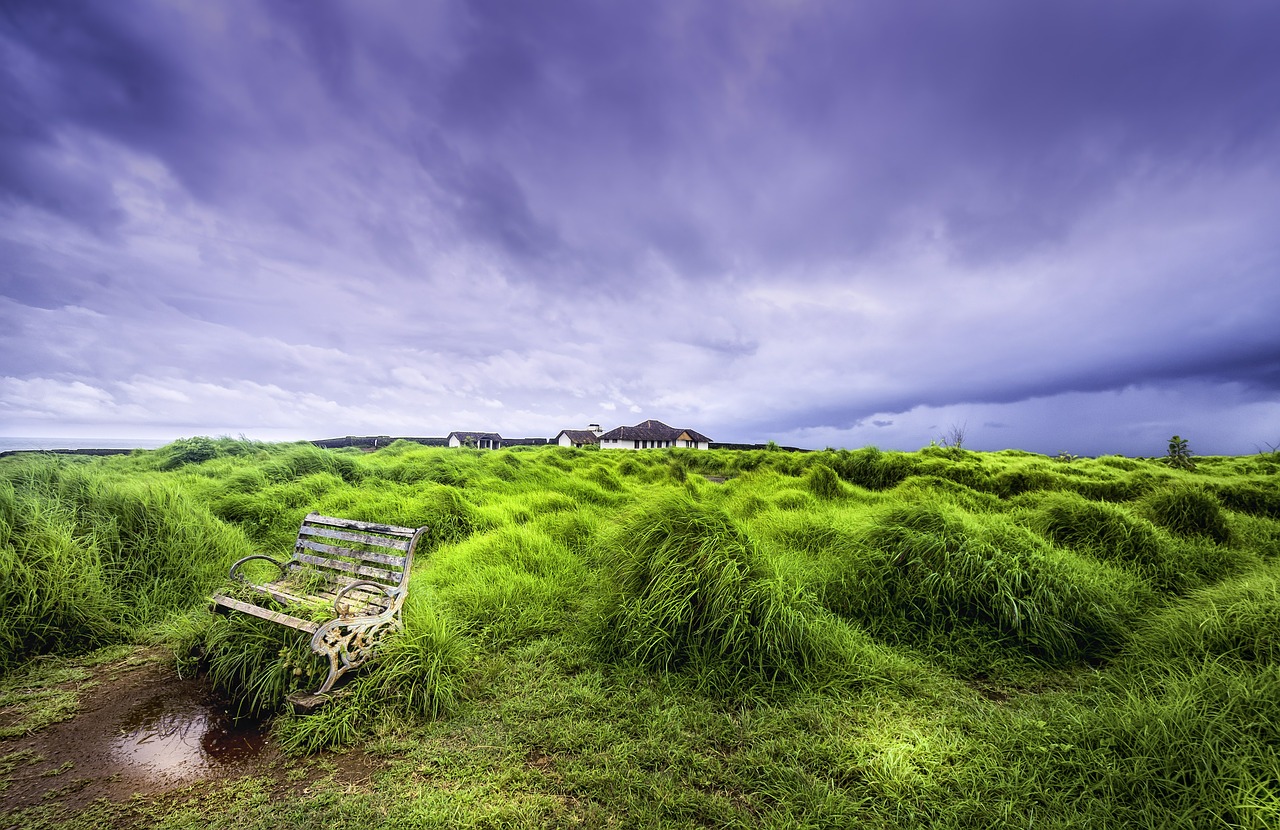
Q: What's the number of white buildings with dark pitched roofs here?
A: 3